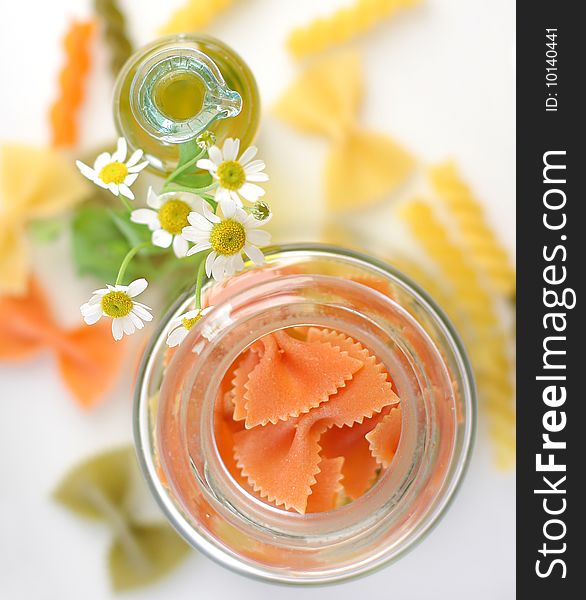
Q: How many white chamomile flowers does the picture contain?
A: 6